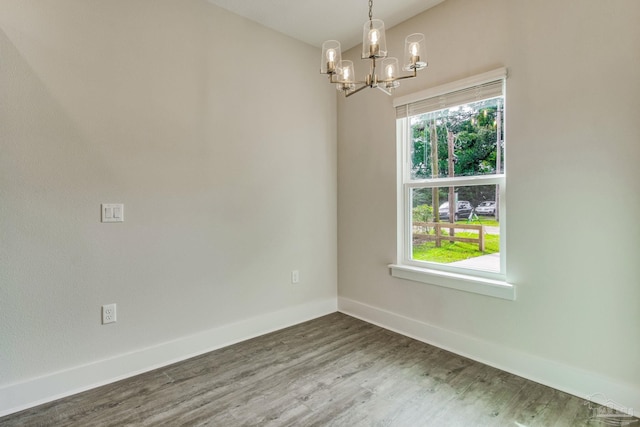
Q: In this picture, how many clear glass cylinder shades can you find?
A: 5